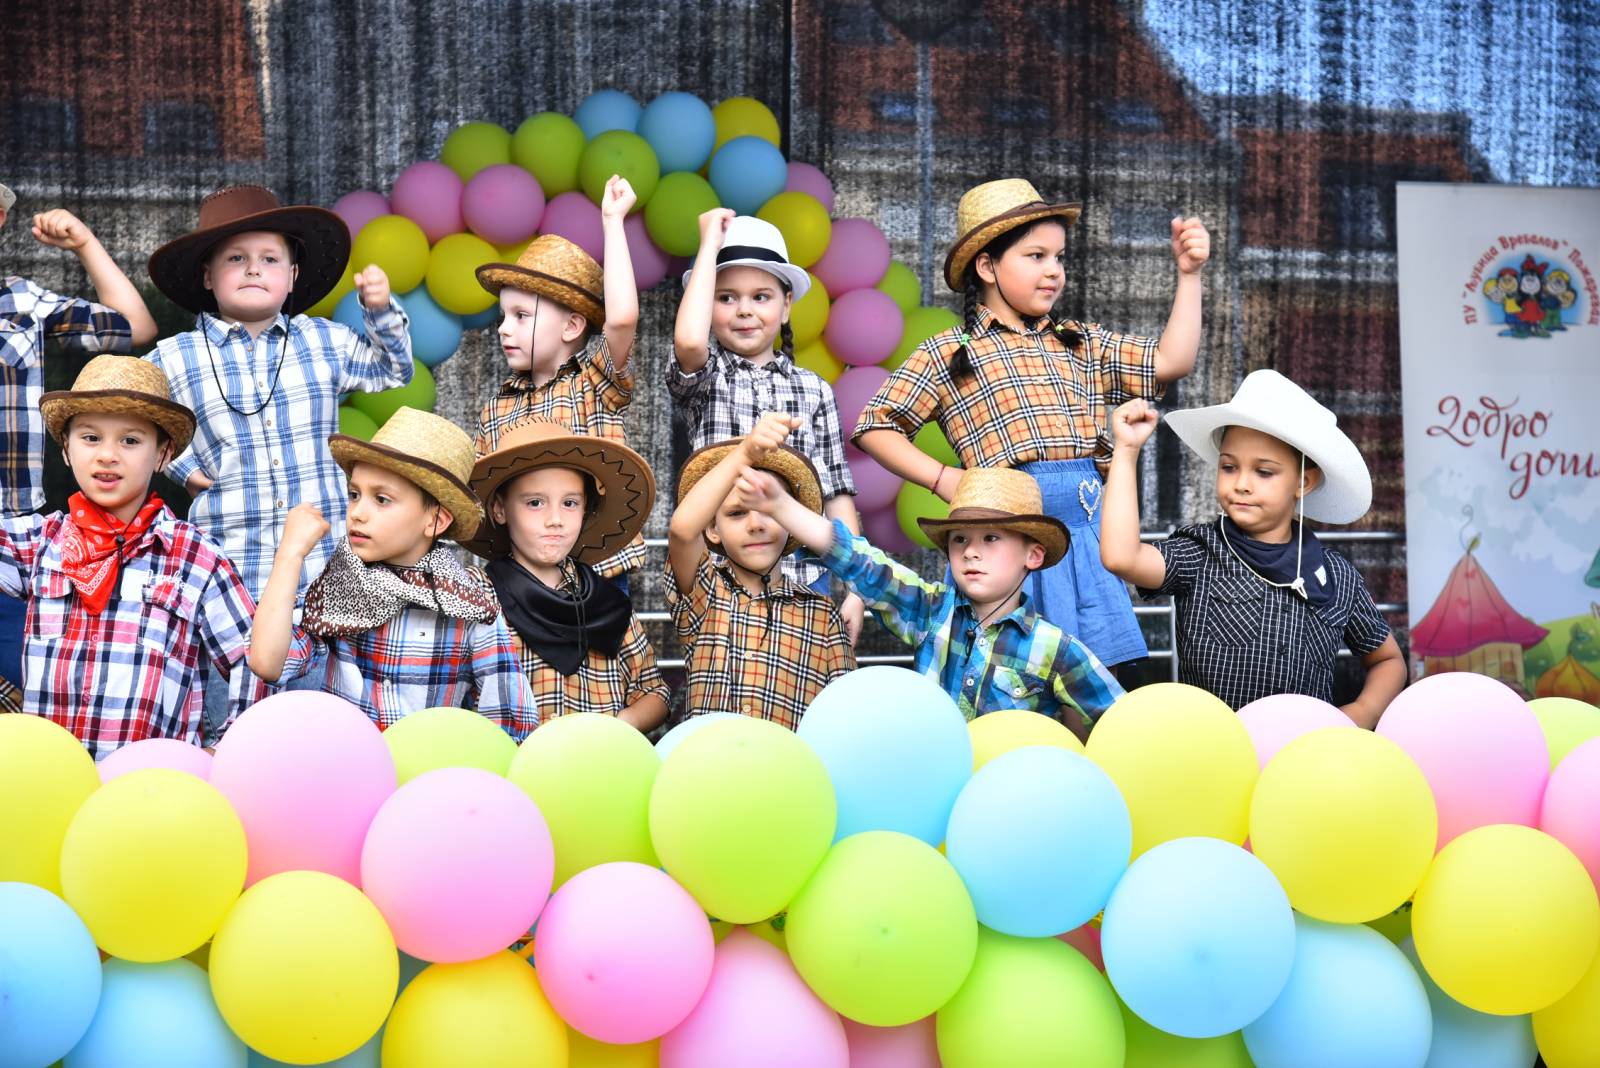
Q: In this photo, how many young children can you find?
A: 11